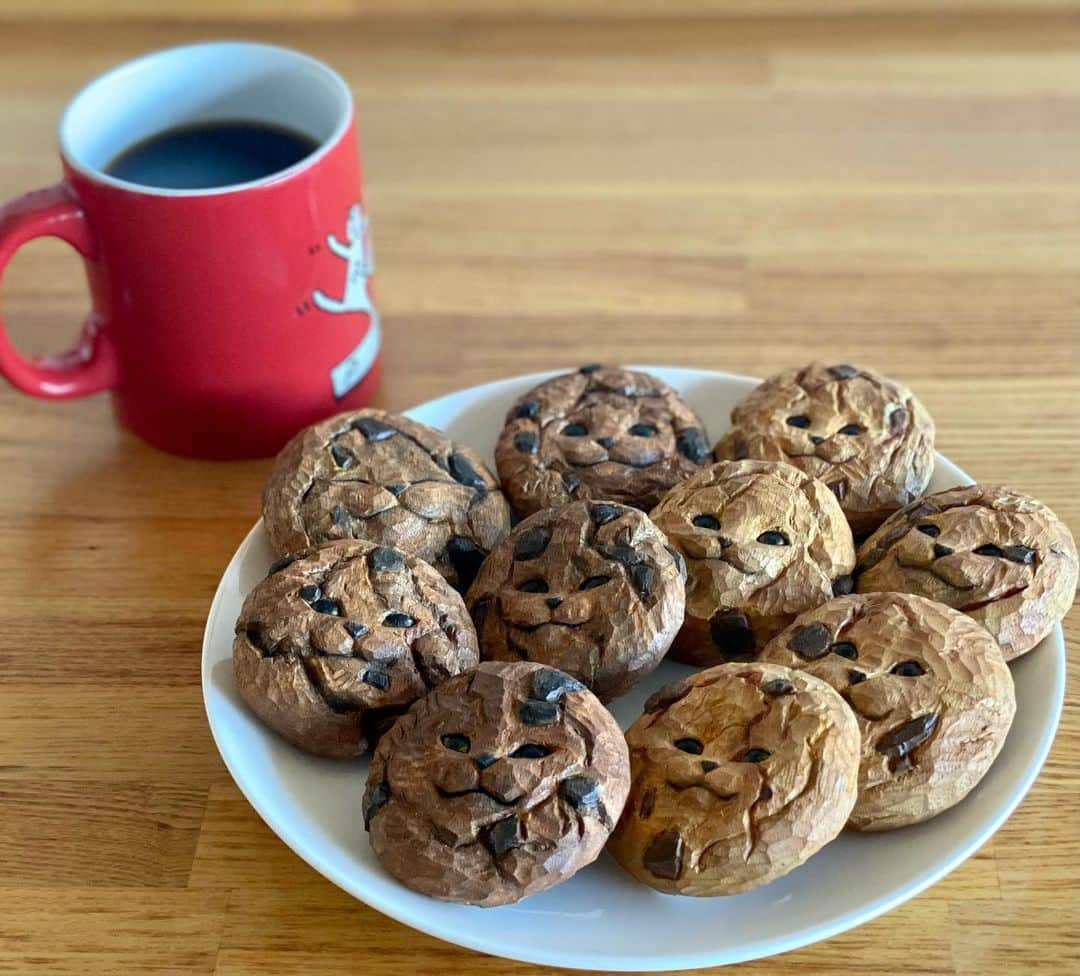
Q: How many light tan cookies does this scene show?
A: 5